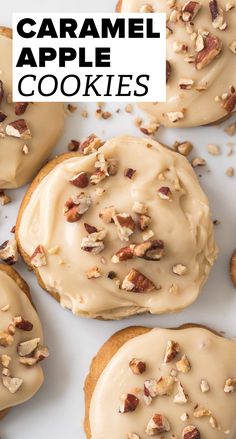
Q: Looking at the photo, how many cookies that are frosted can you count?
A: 5